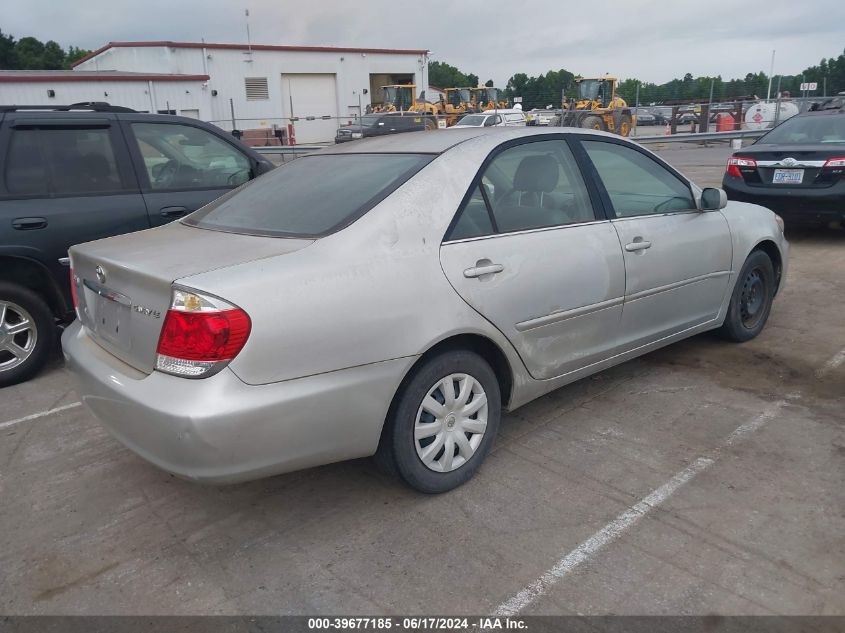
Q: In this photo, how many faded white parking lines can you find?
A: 2